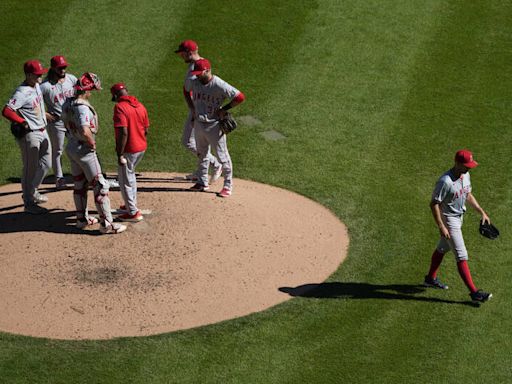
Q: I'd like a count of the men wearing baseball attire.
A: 7